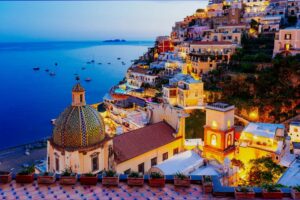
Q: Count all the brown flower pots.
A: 13